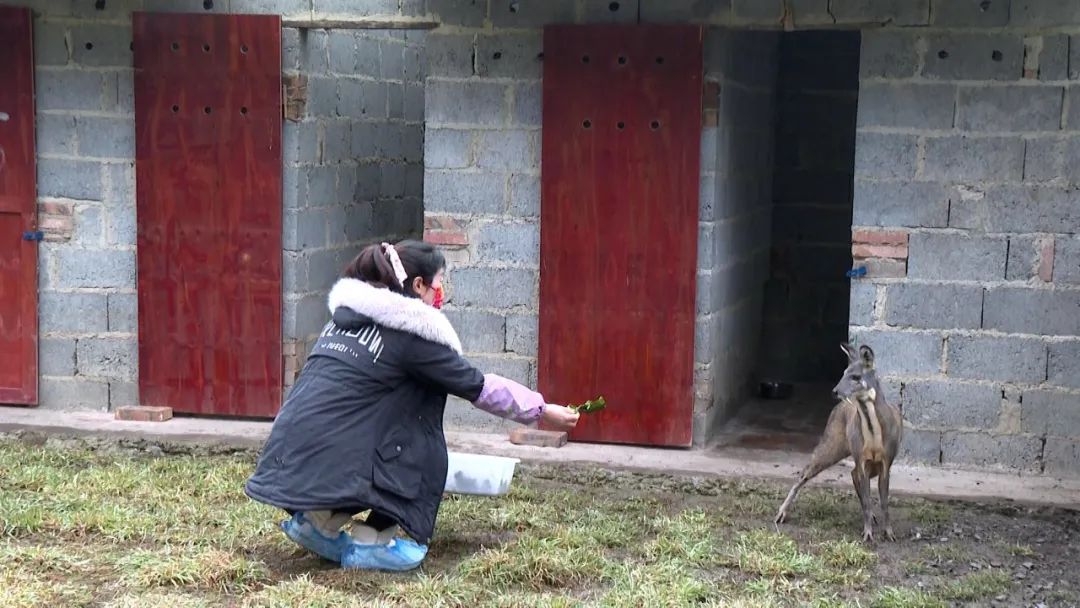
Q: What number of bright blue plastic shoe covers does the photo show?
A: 2